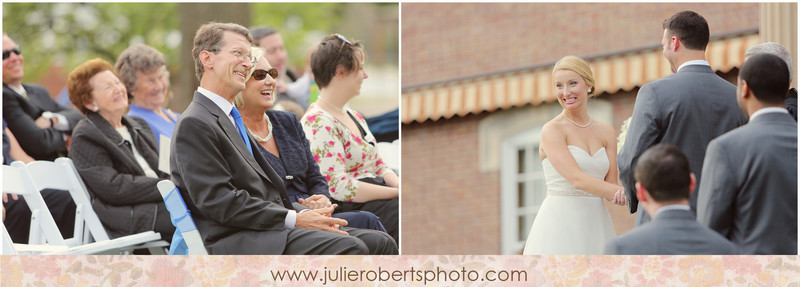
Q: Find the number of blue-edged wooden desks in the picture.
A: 0